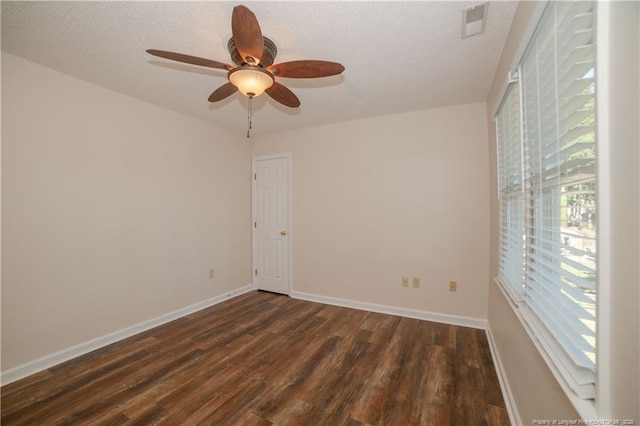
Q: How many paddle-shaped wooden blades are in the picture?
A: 5